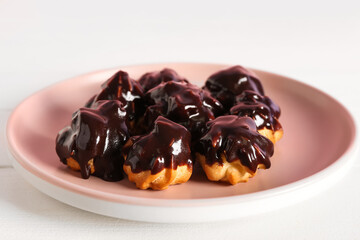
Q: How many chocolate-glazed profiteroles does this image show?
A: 8